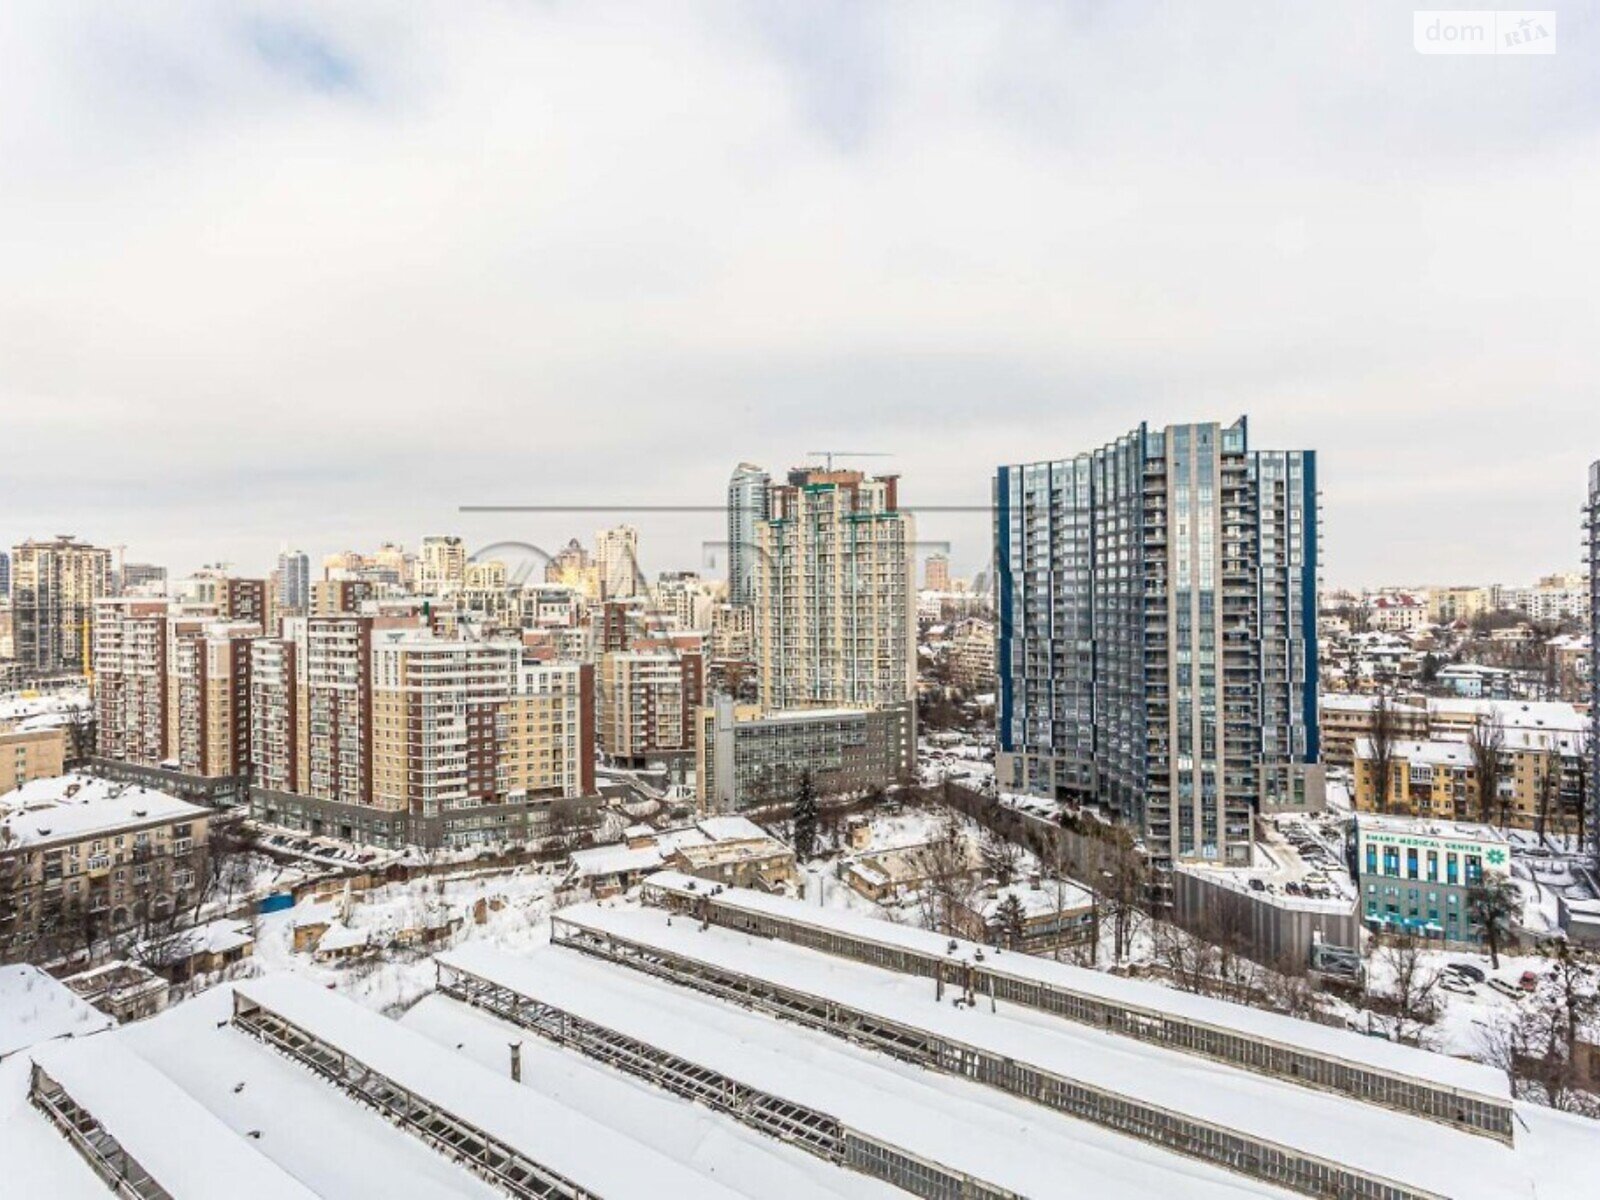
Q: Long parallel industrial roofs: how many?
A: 5